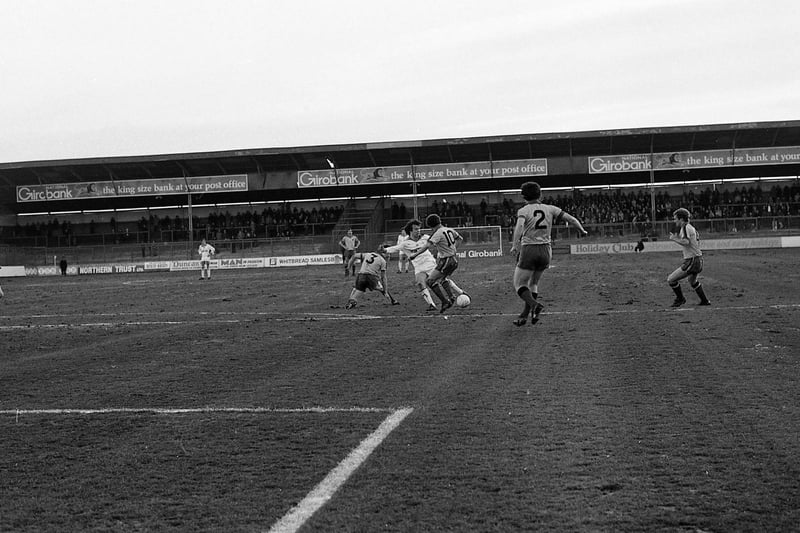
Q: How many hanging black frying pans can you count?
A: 0